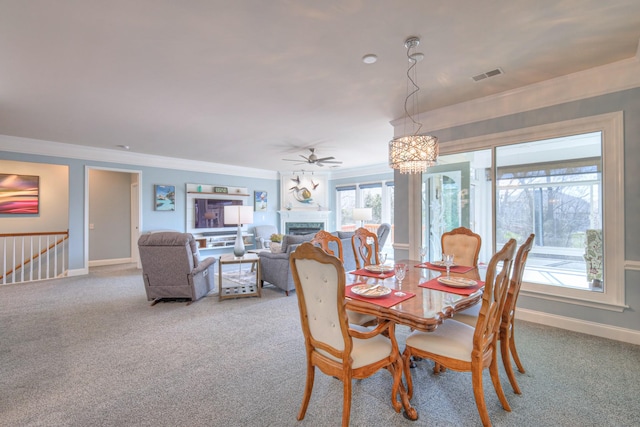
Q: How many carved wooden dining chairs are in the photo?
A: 6